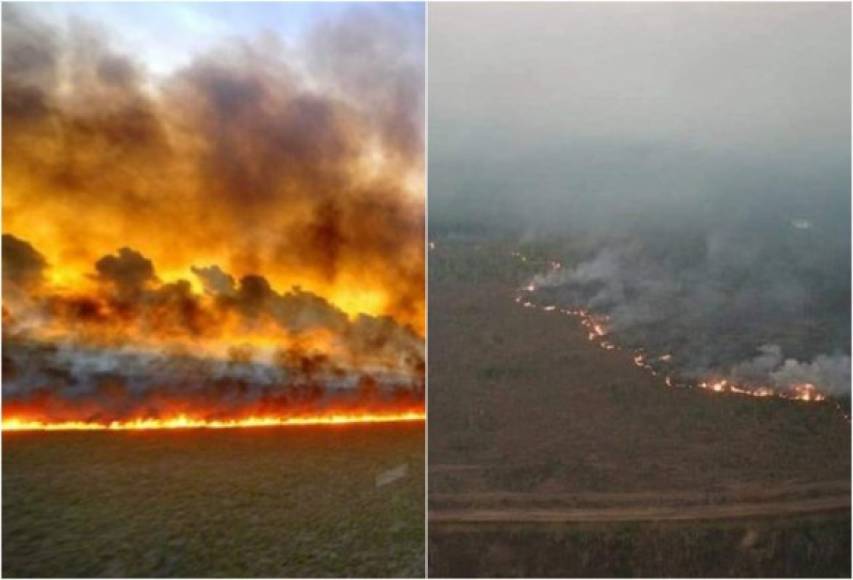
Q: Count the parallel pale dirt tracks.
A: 2